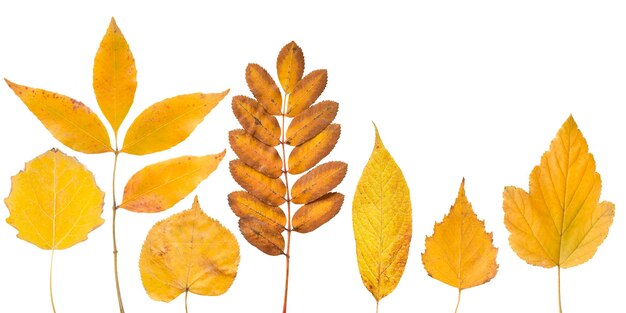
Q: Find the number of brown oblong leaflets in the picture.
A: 12